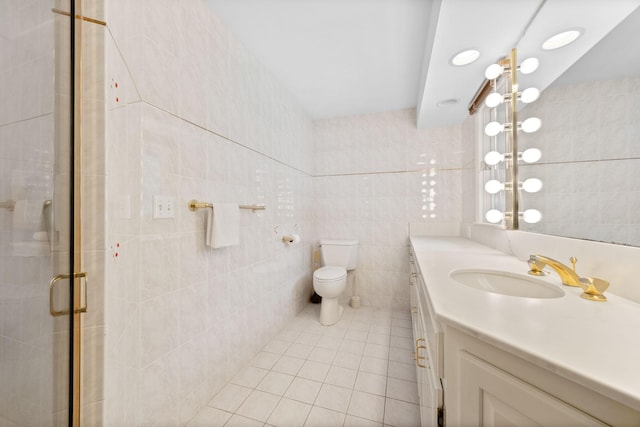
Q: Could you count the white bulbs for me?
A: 12